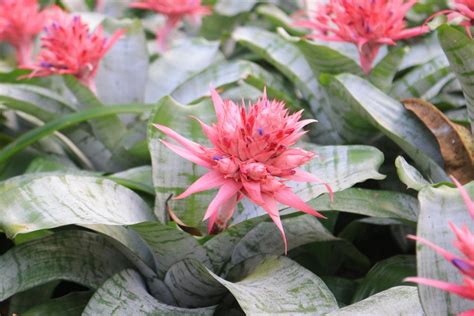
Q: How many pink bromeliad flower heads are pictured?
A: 7